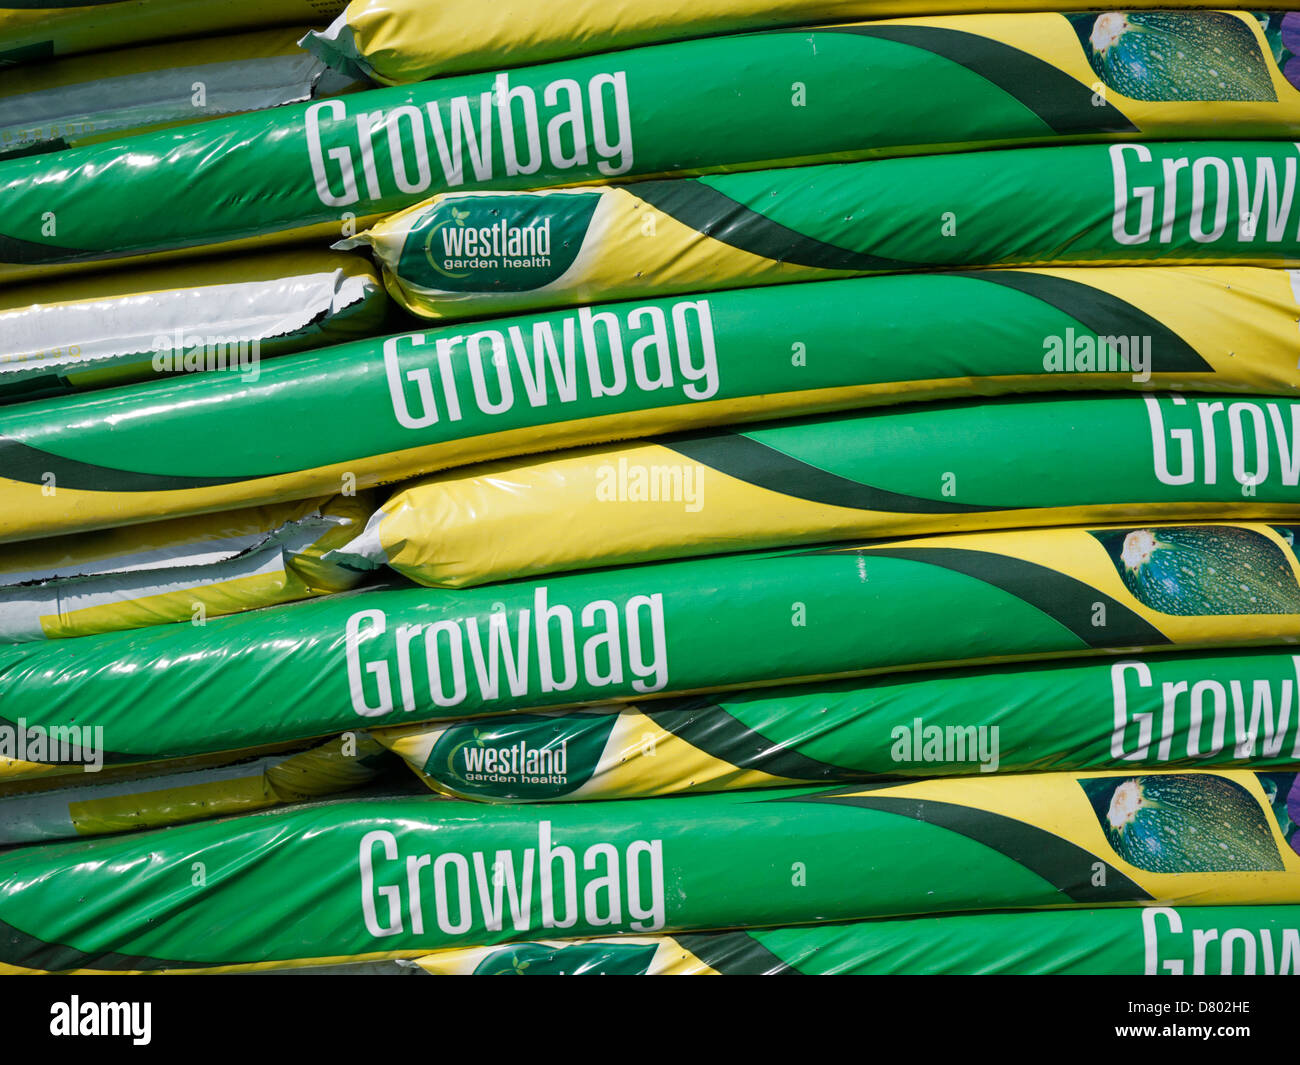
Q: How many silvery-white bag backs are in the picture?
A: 4